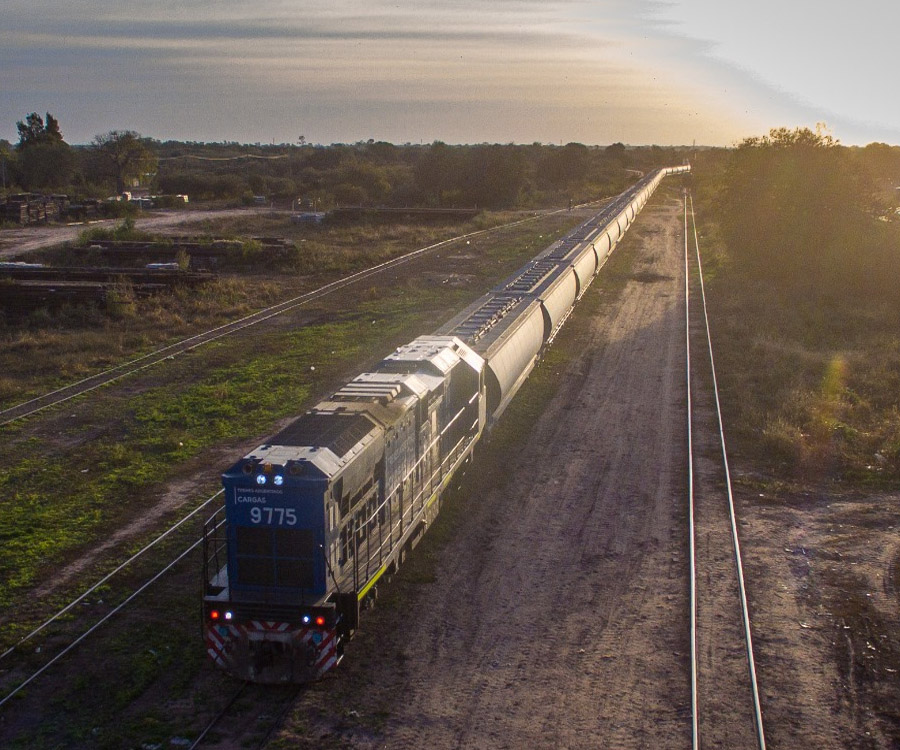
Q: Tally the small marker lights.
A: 4